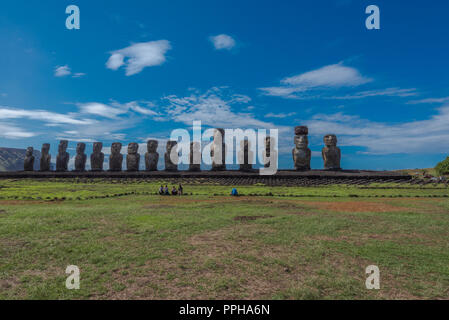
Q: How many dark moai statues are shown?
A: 15